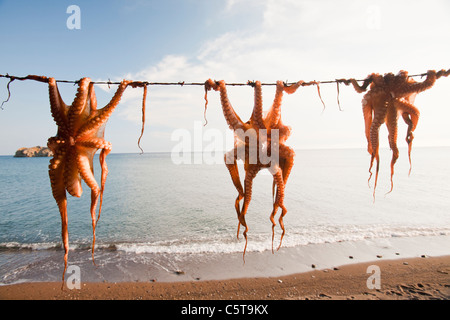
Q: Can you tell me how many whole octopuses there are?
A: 3